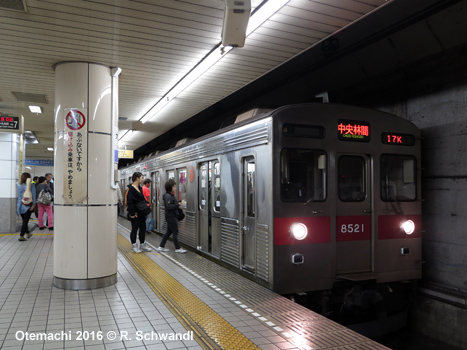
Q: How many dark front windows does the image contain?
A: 3